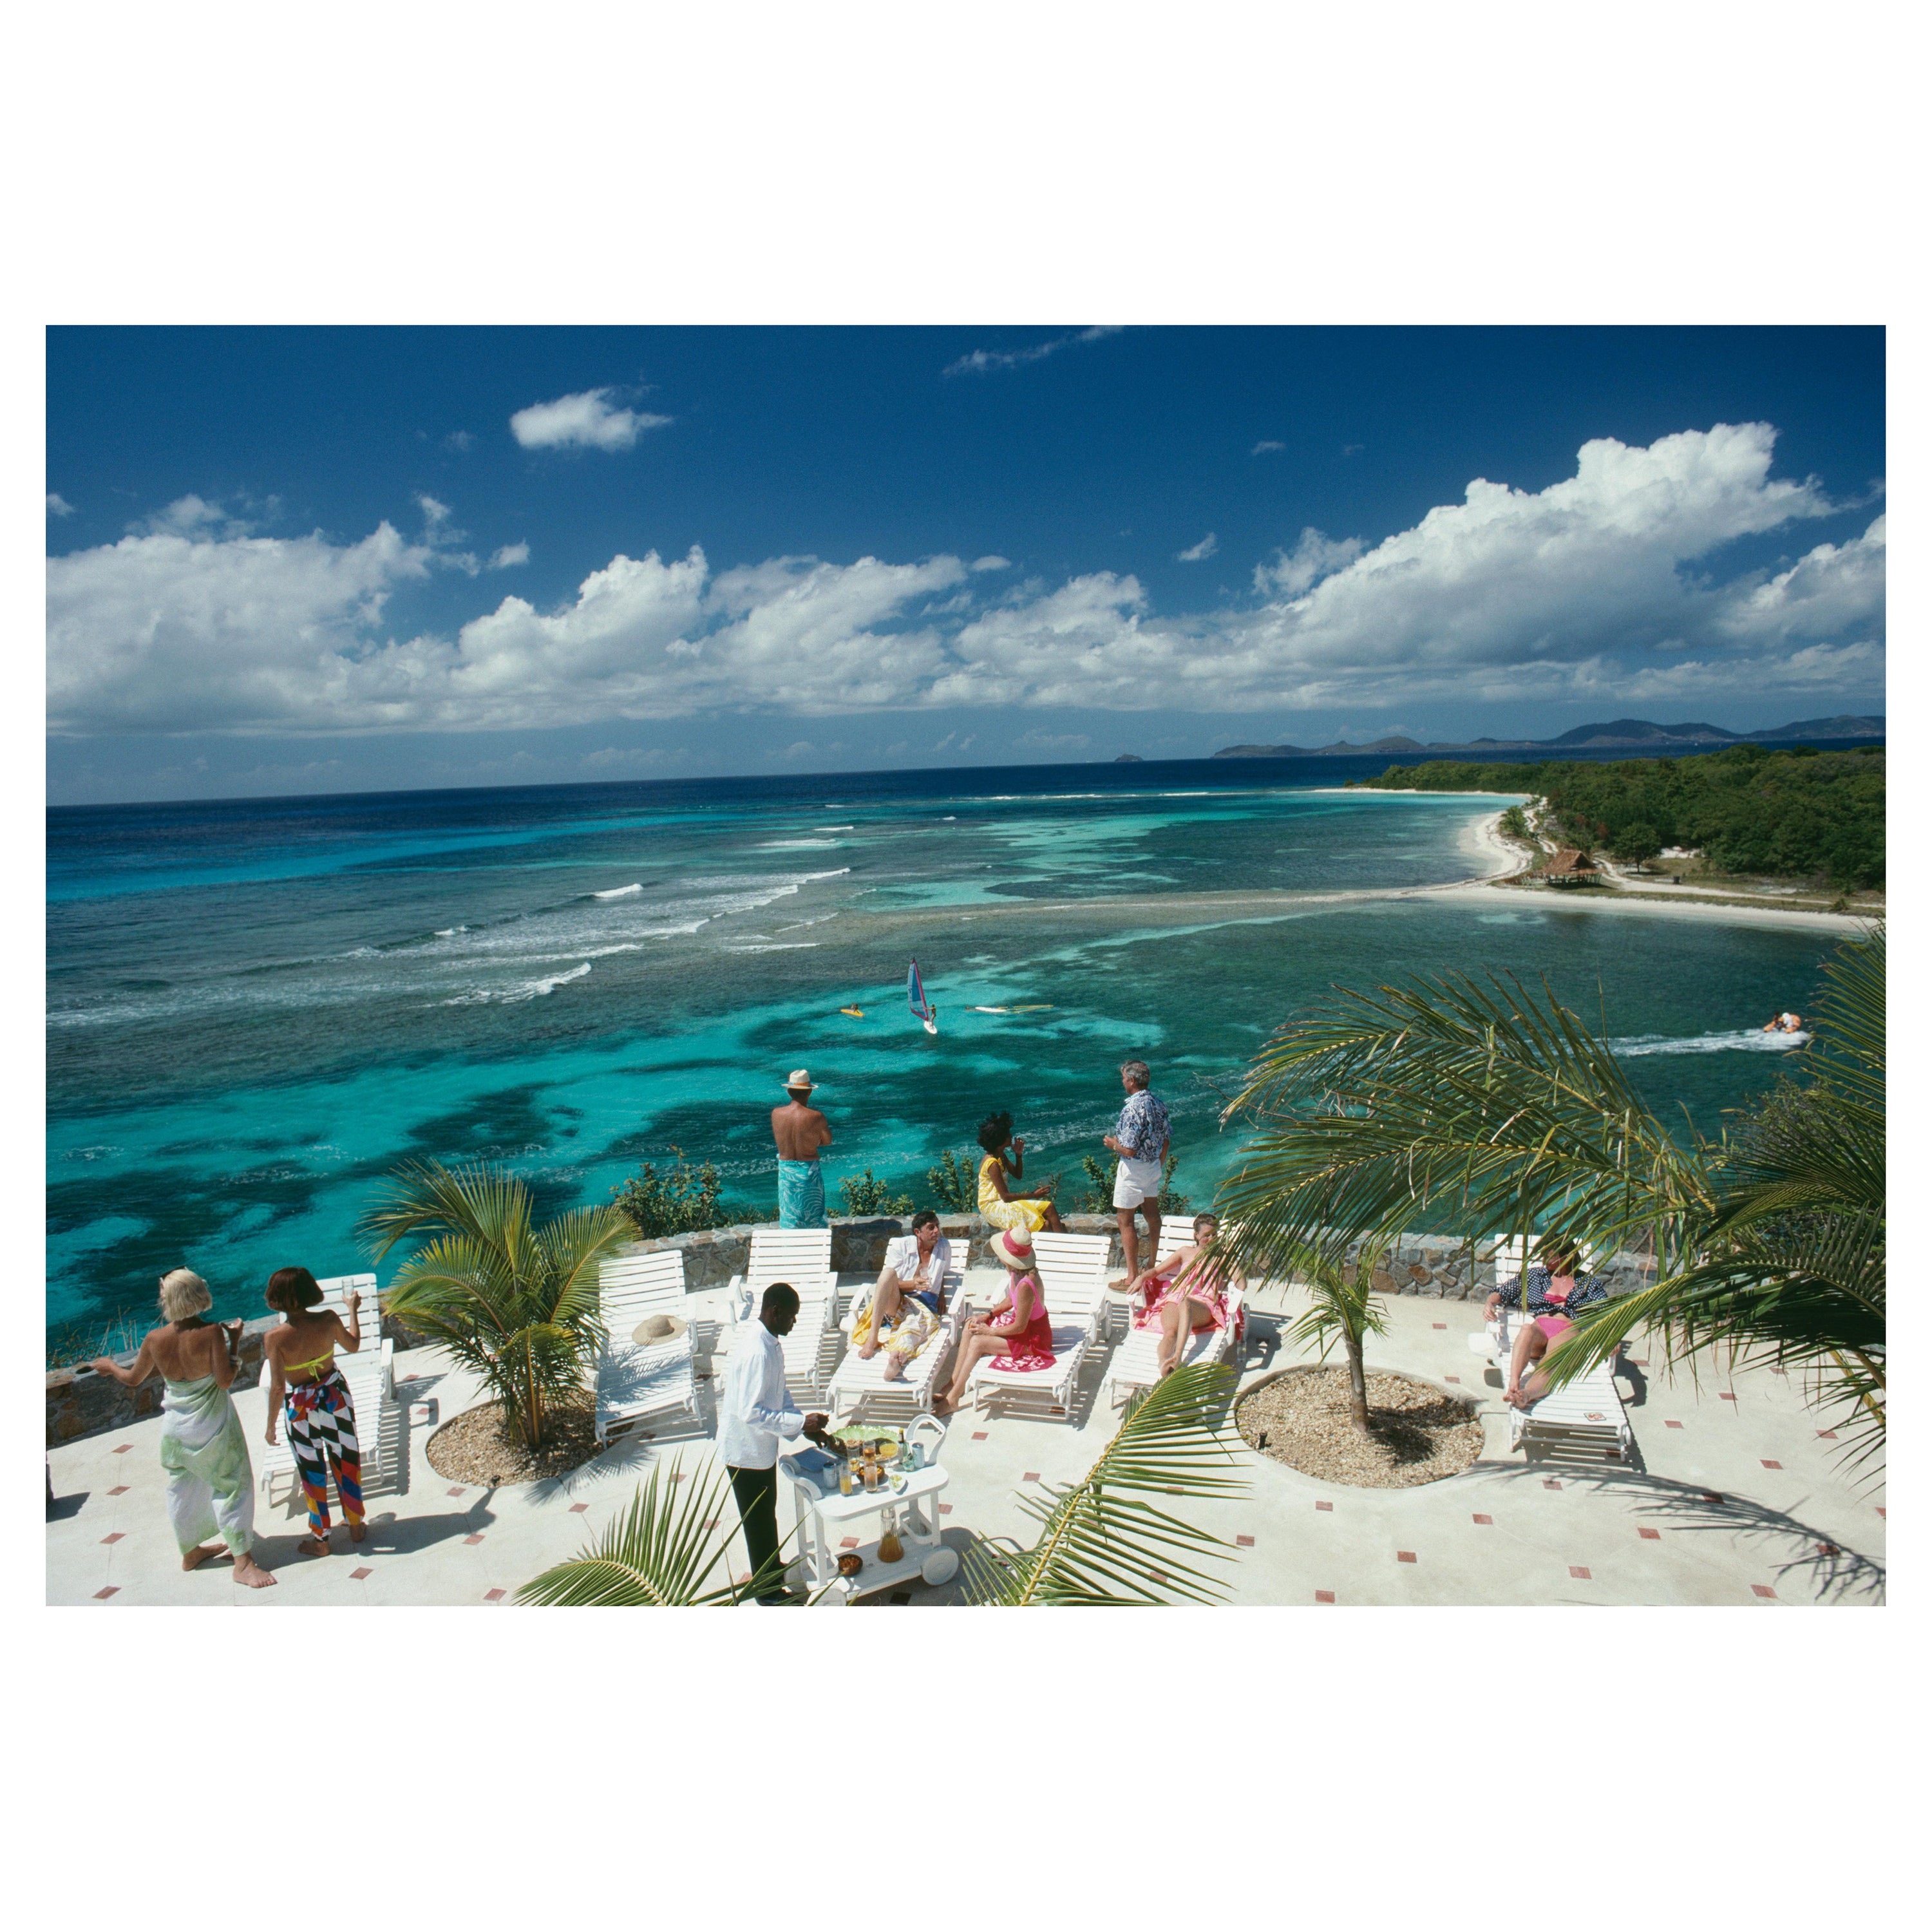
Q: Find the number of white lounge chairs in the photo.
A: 7